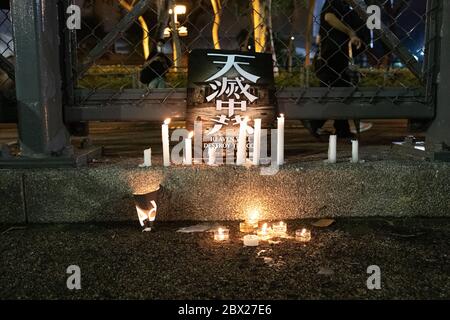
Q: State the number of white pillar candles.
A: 9